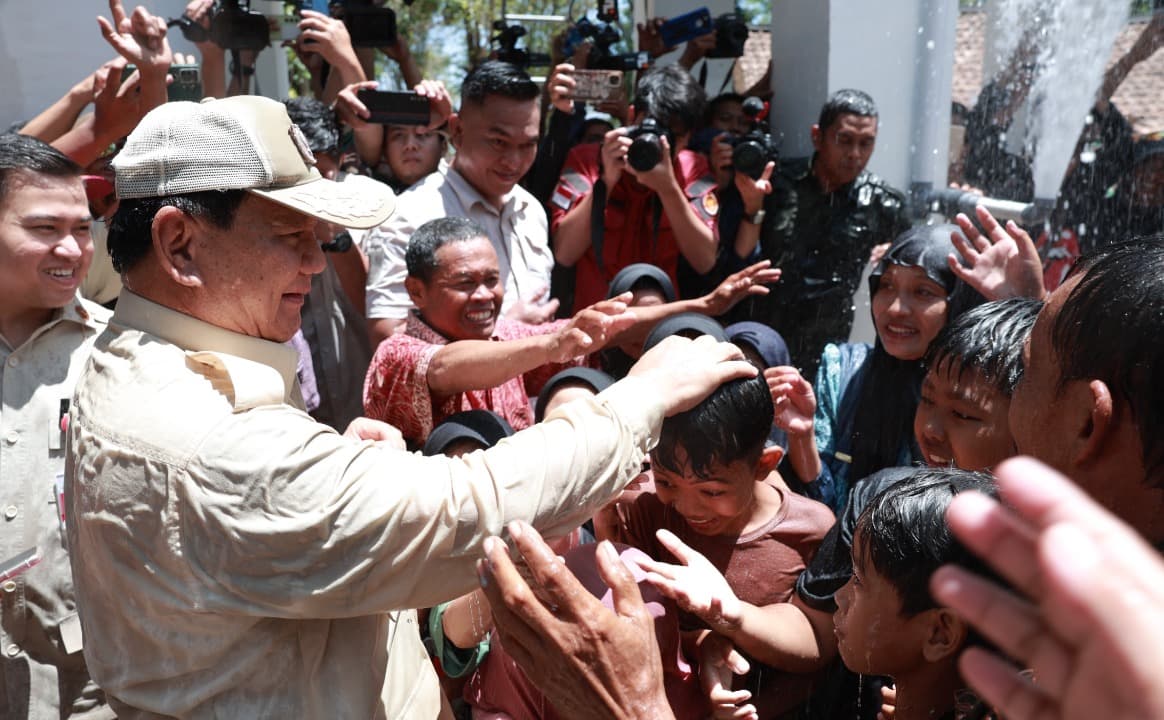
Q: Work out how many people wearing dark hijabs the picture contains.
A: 6